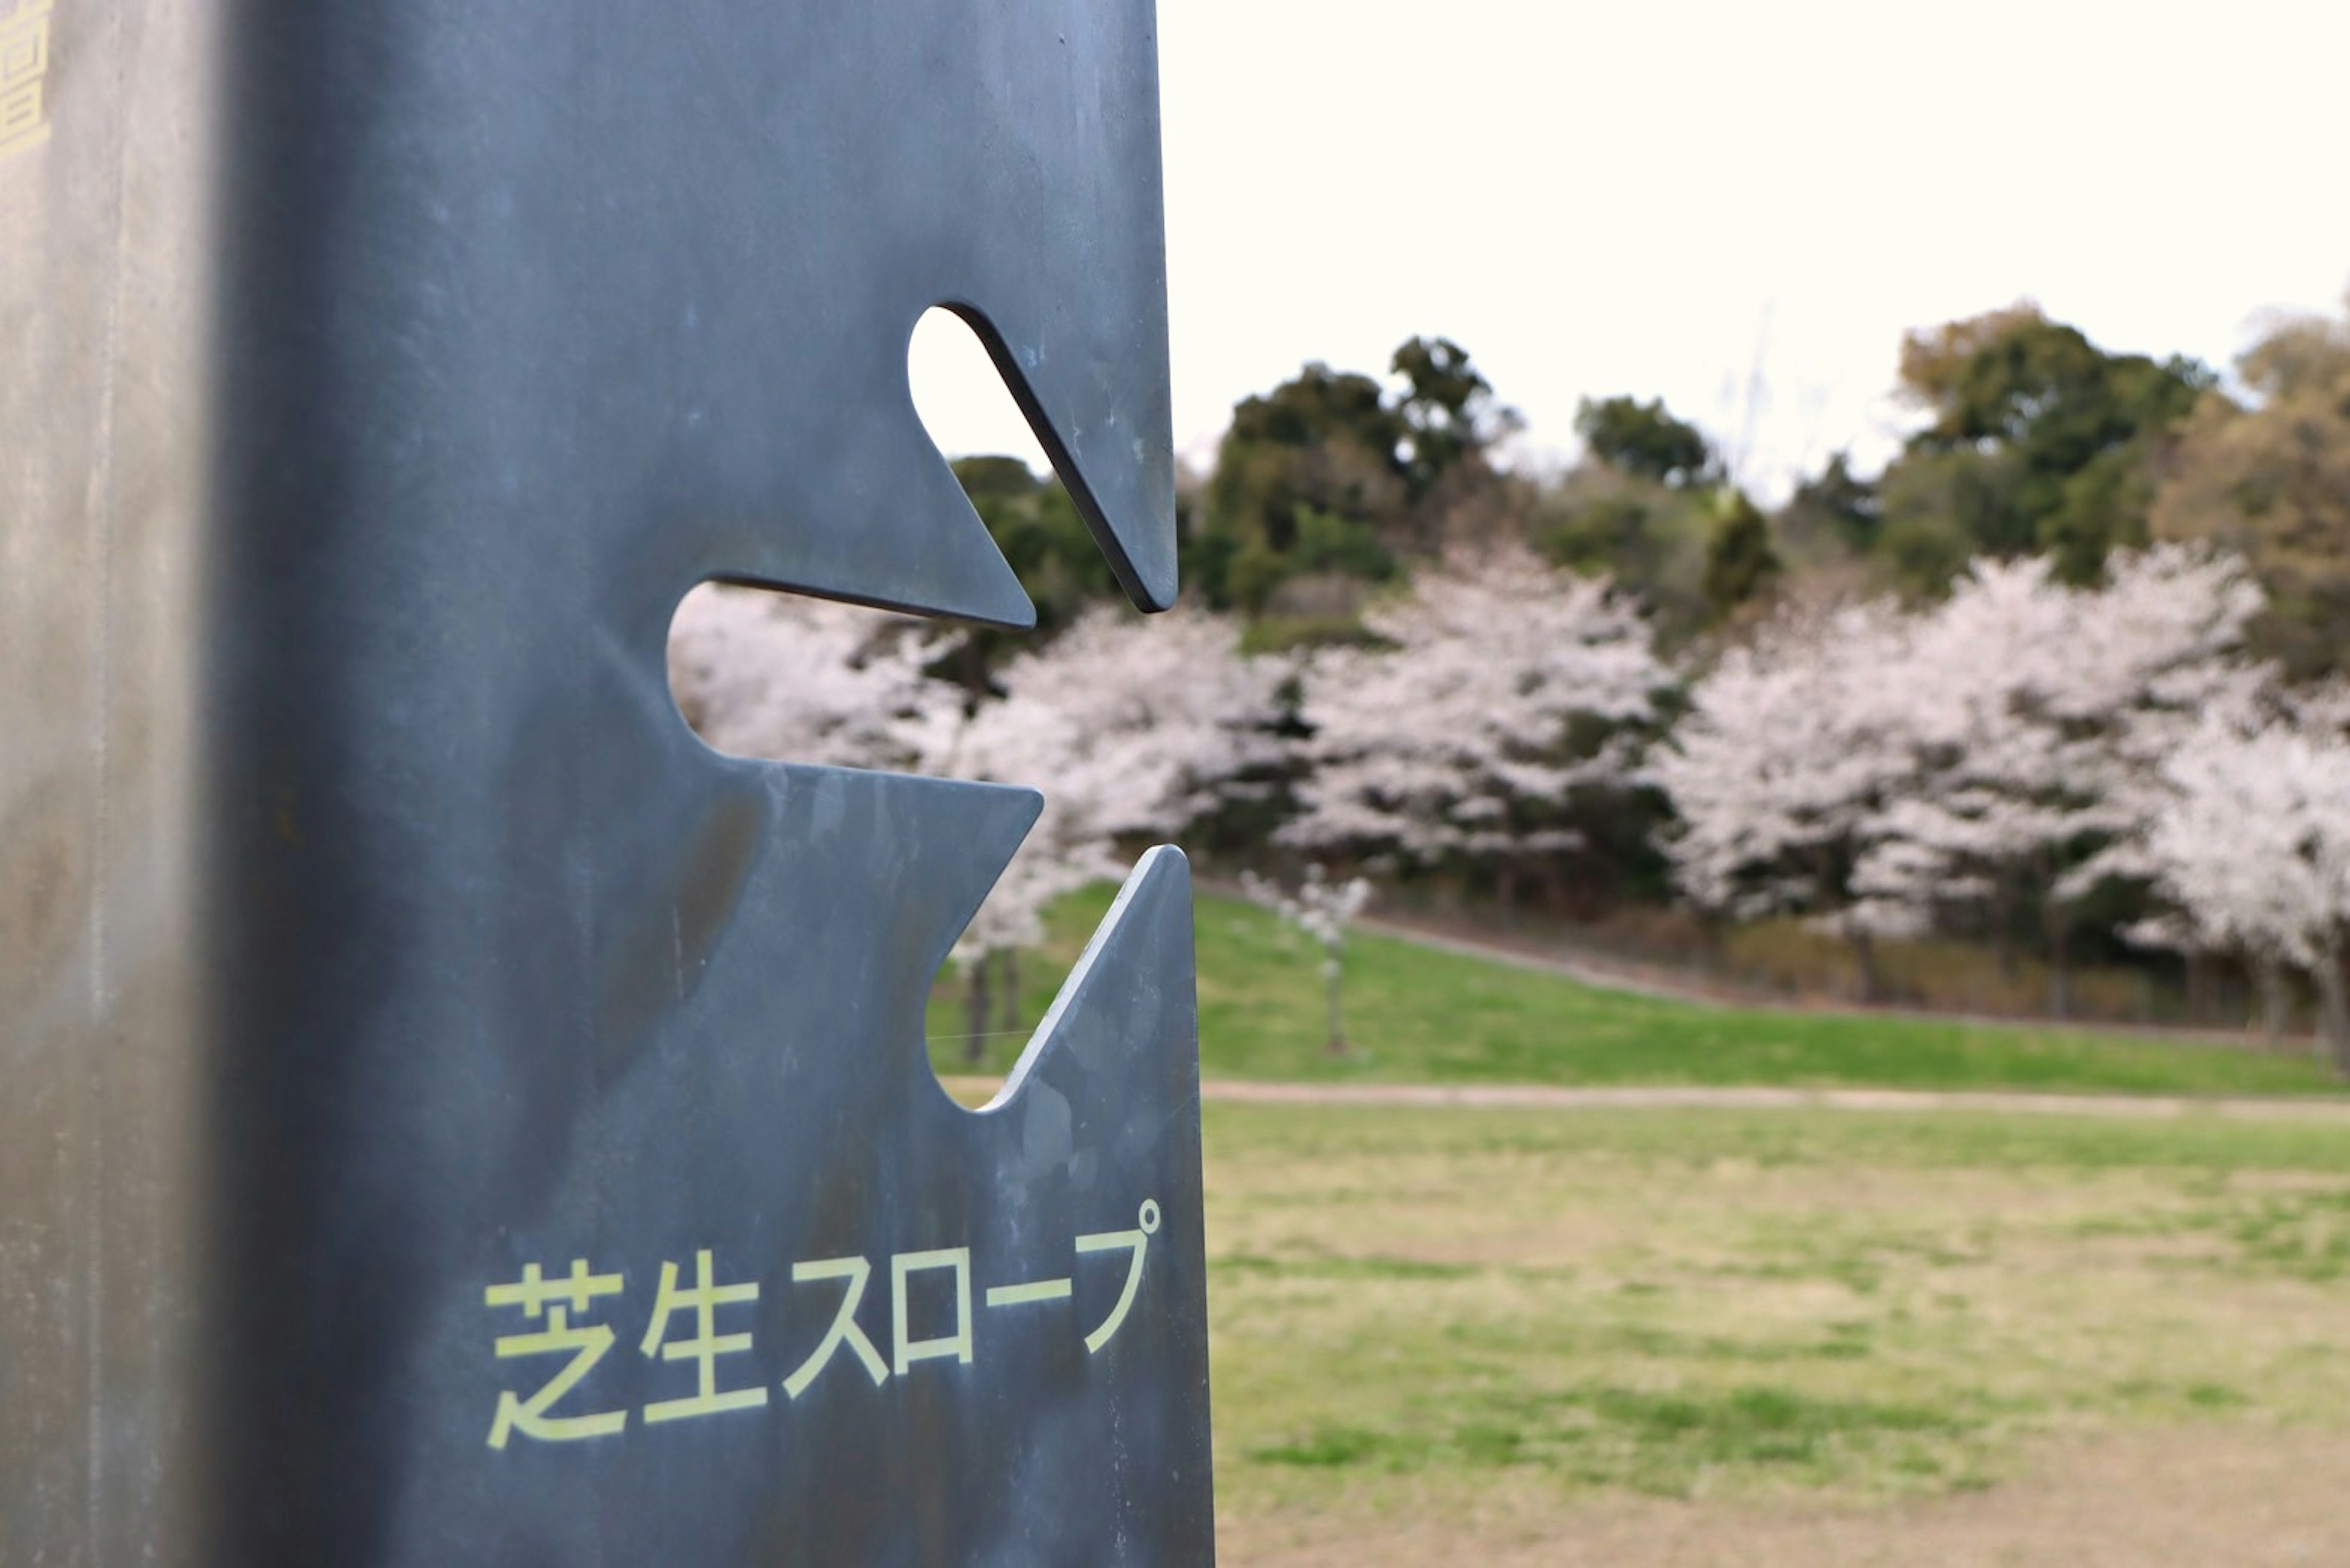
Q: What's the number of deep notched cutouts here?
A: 3